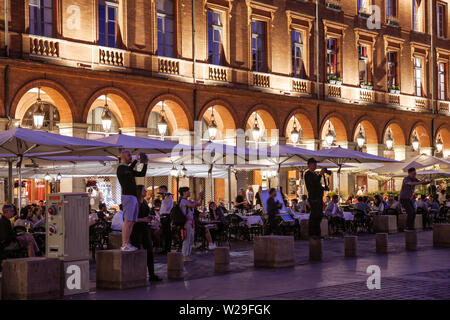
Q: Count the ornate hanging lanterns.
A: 11